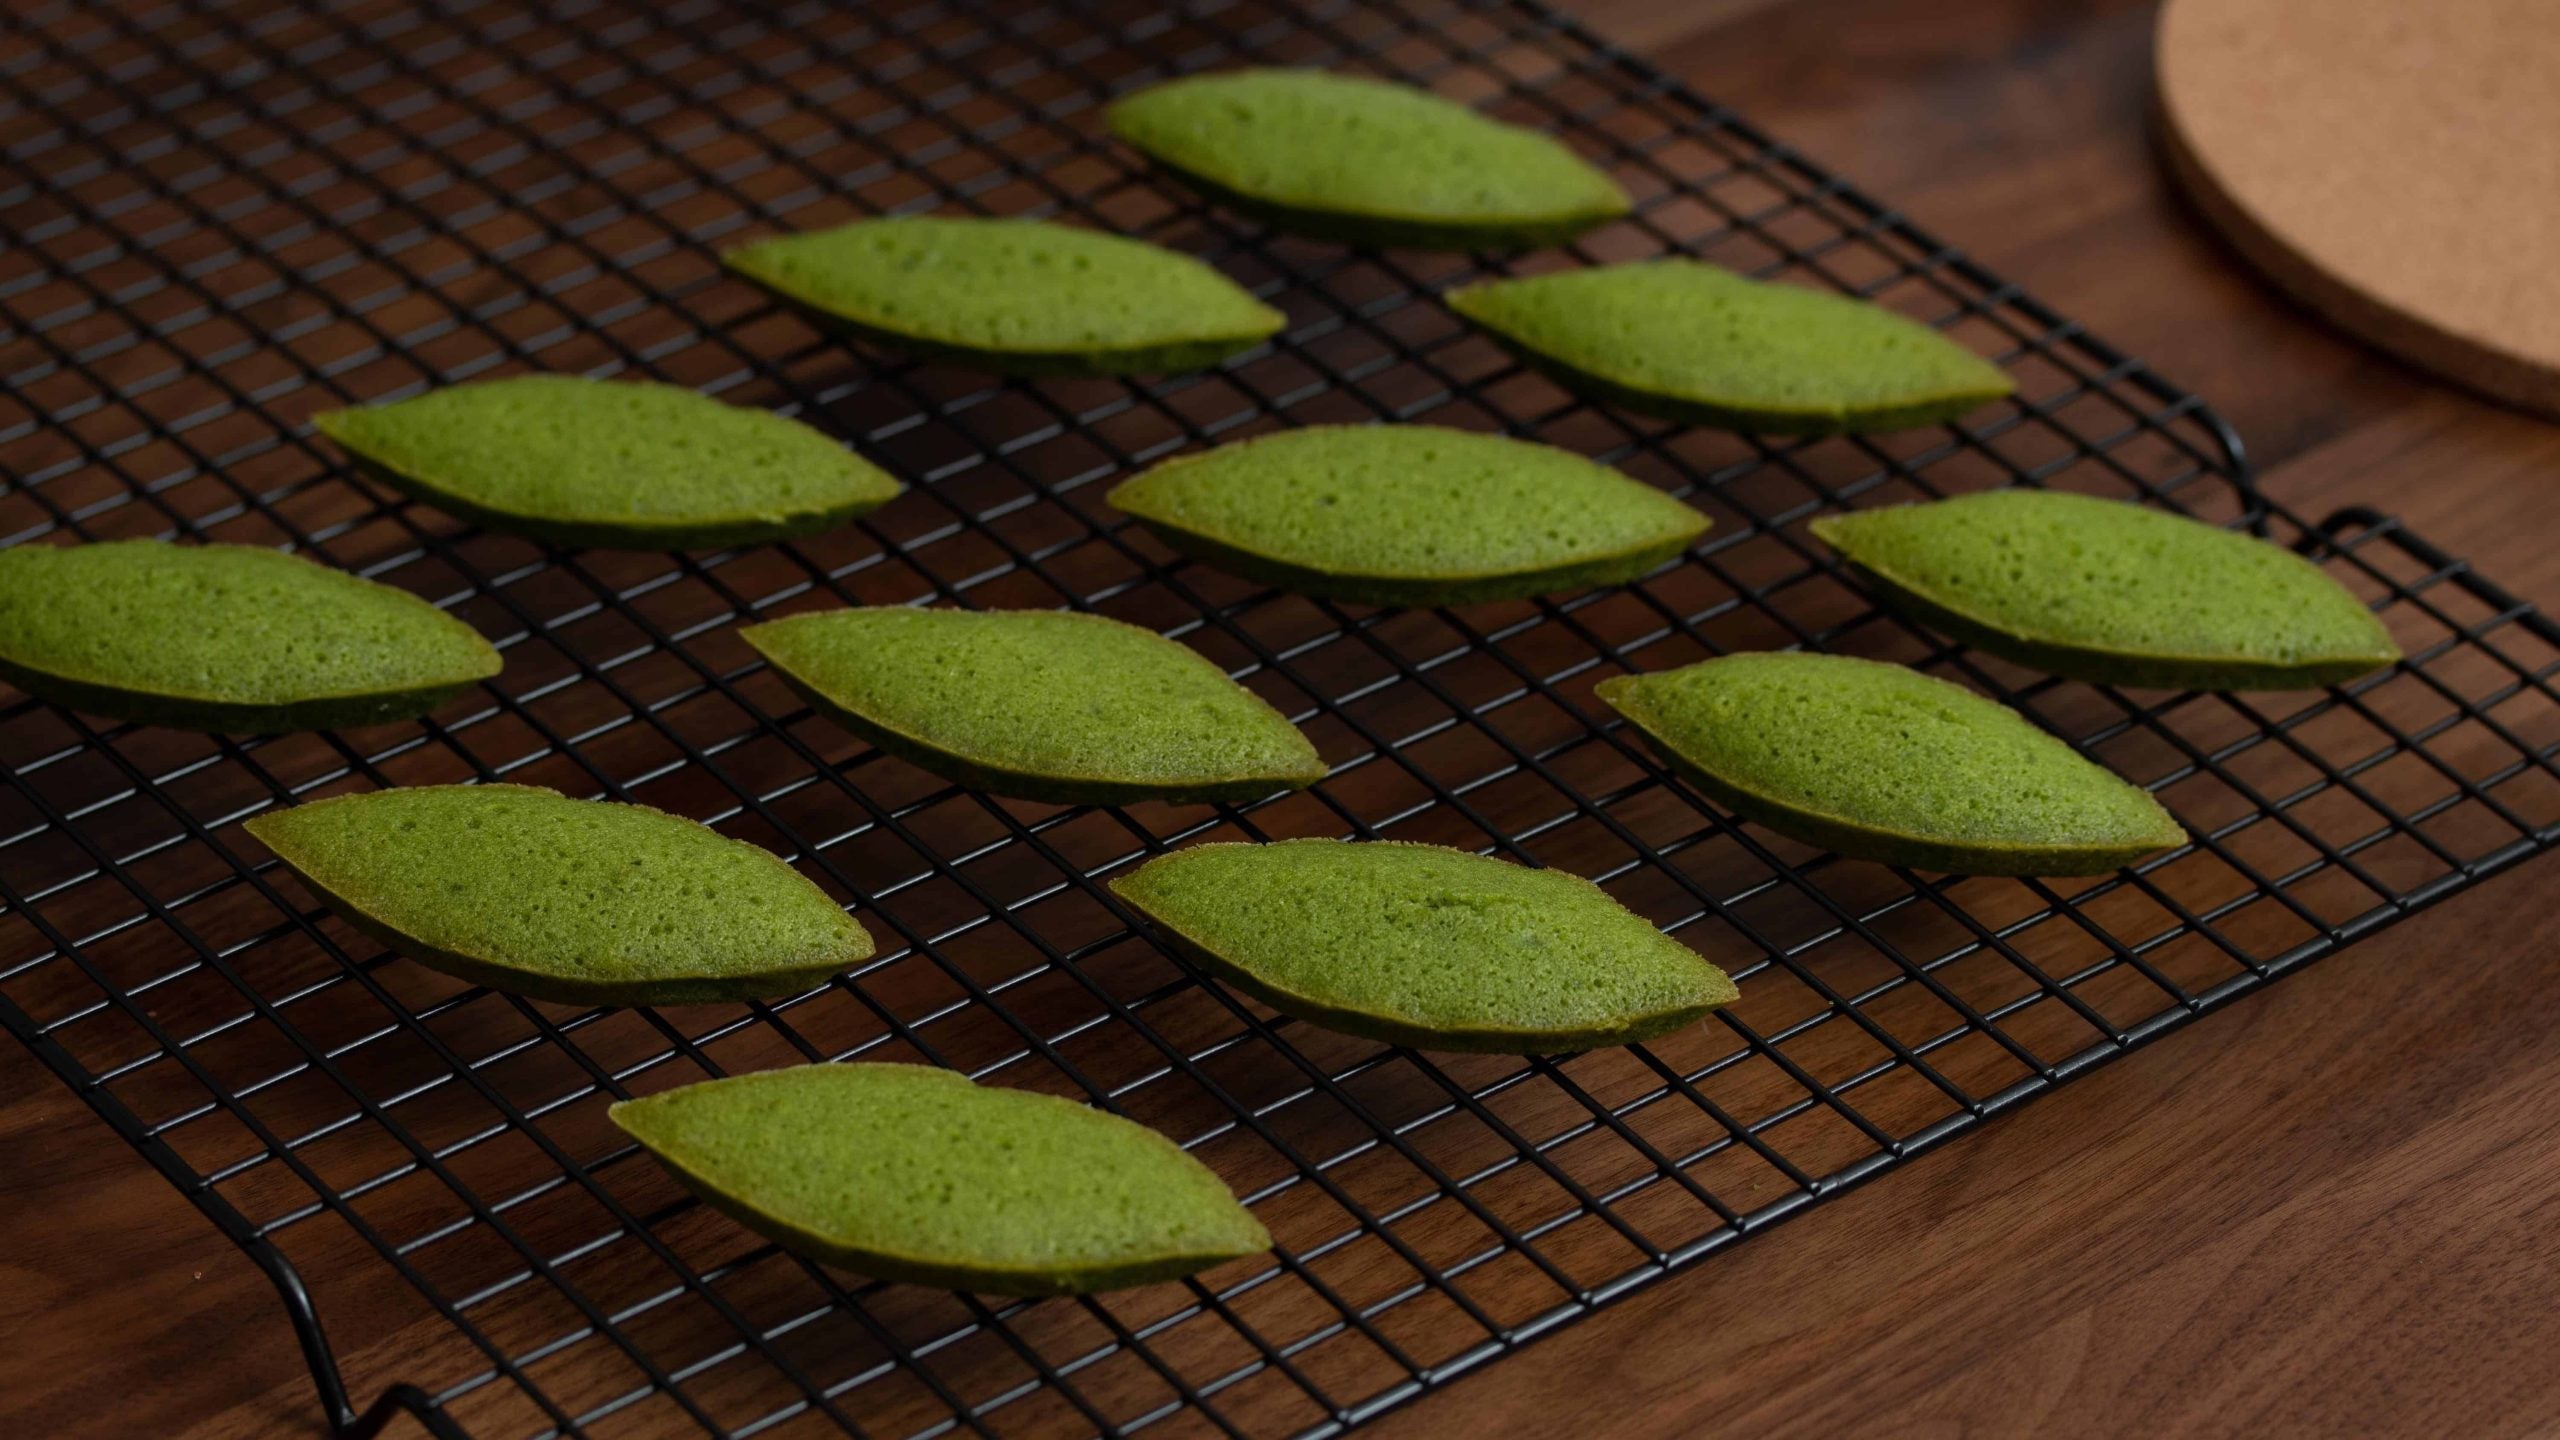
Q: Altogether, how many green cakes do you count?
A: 12